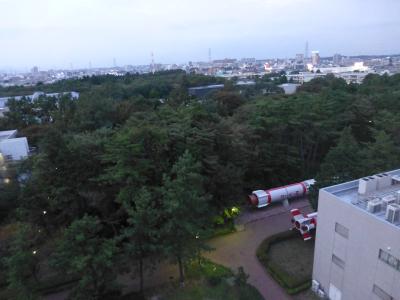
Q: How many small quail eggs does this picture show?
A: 0